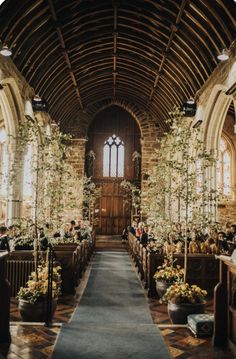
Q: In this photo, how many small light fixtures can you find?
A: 4